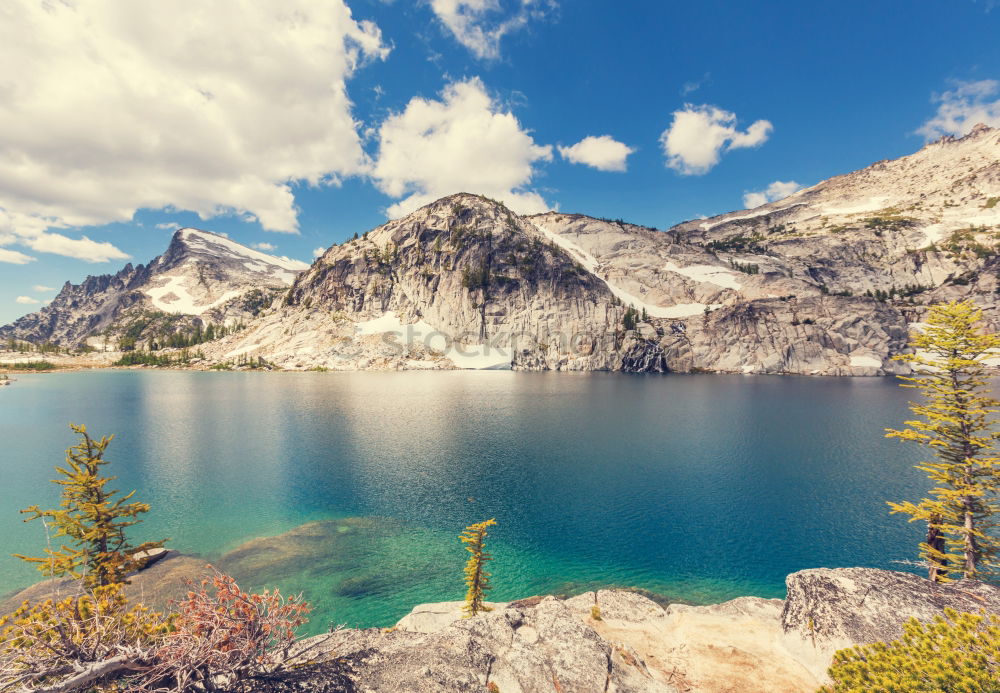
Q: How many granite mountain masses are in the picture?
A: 3